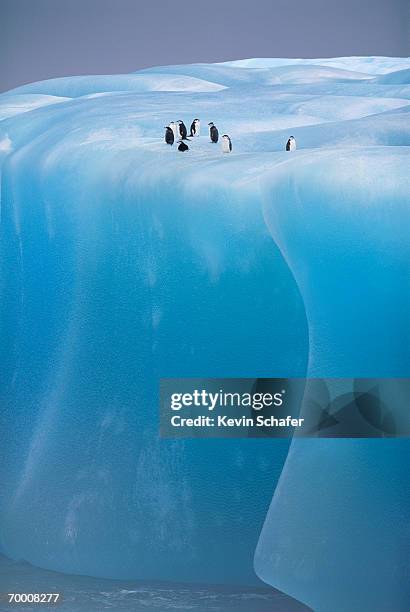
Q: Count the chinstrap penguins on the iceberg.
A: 8